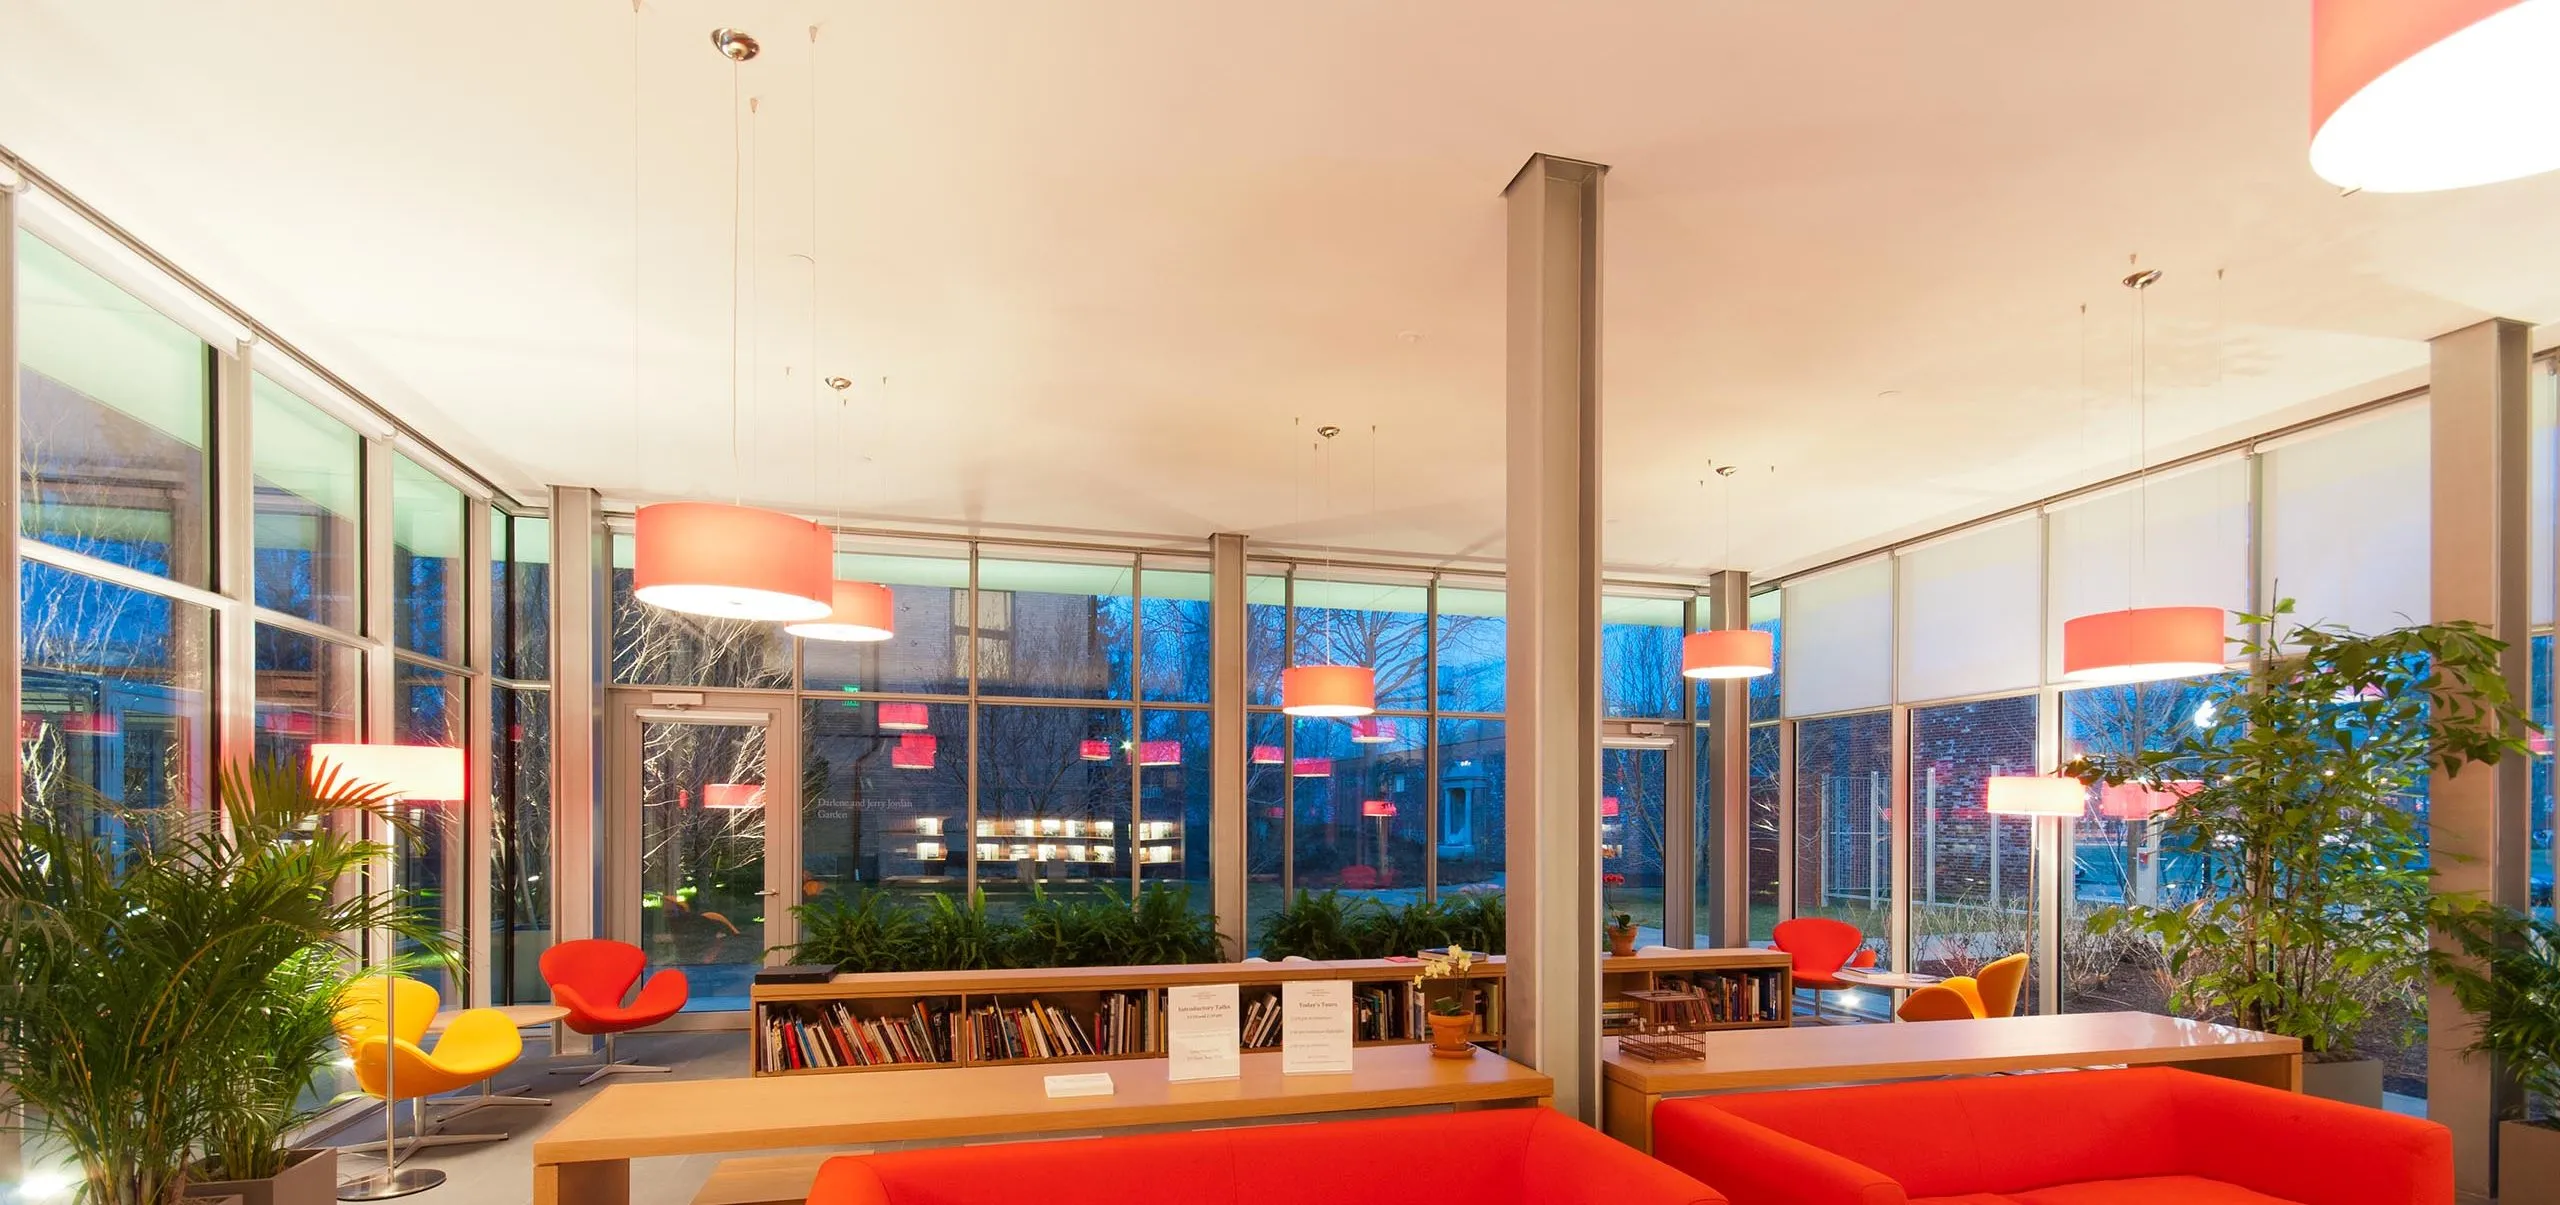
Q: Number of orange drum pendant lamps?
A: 6